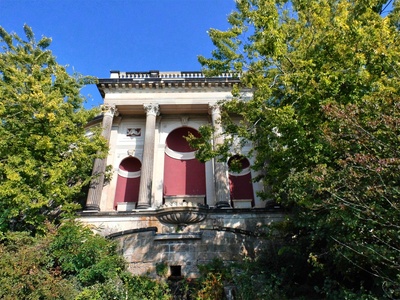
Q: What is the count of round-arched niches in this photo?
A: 3